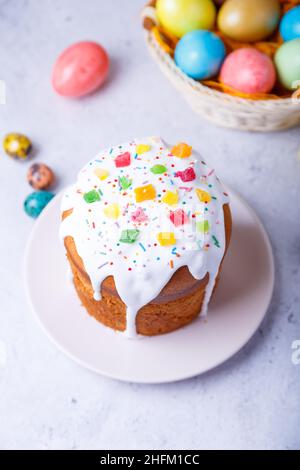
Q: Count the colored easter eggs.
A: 10